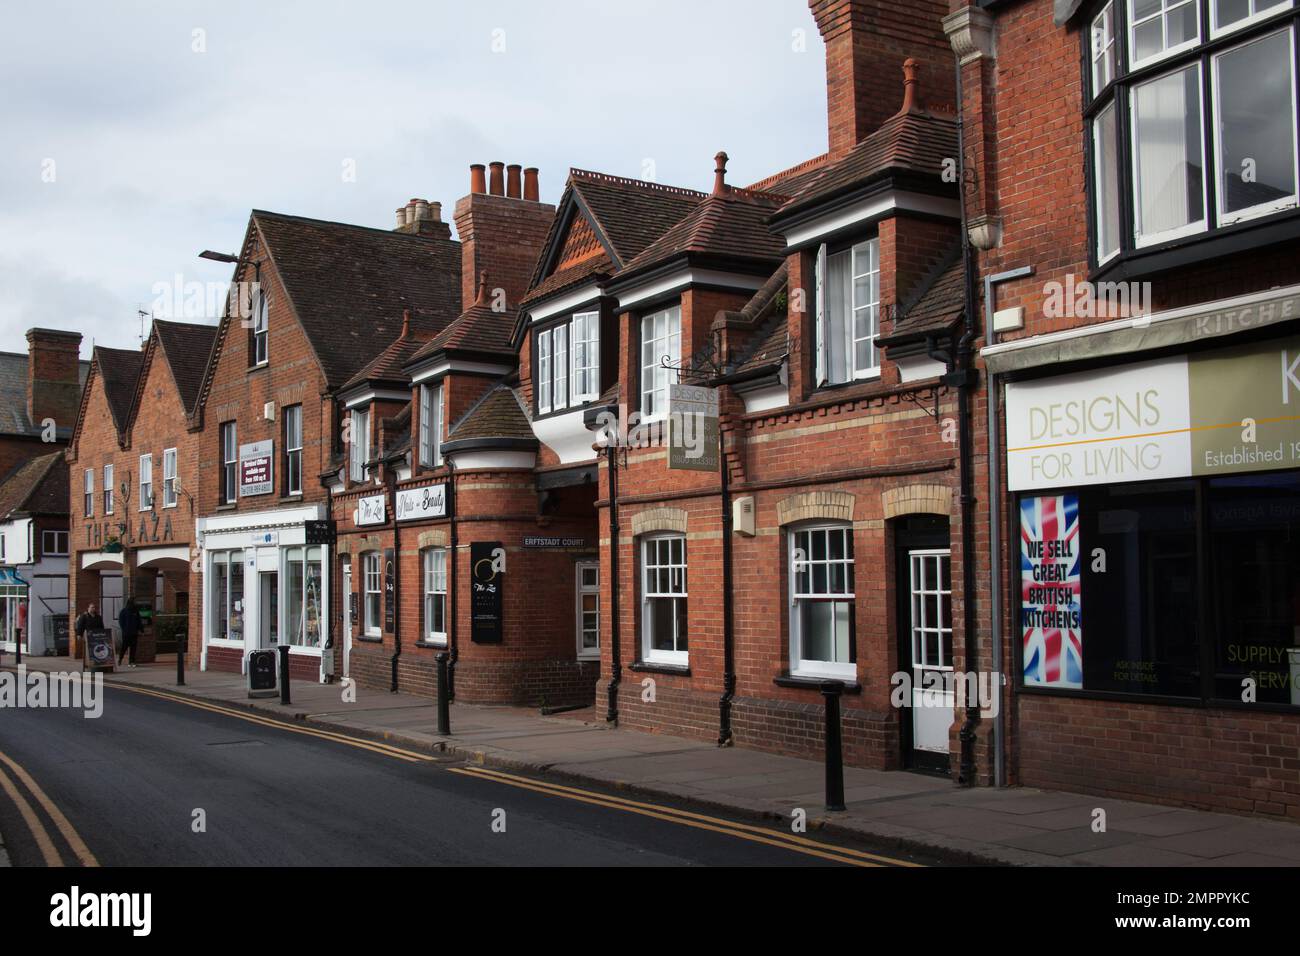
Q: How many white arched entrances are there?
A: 2